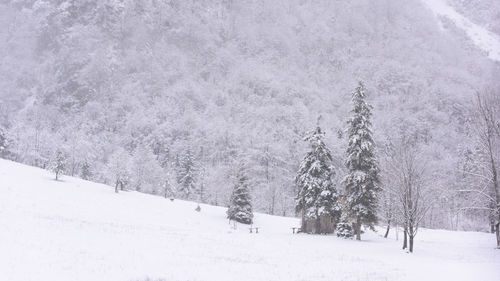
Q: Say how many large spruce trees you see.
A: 2